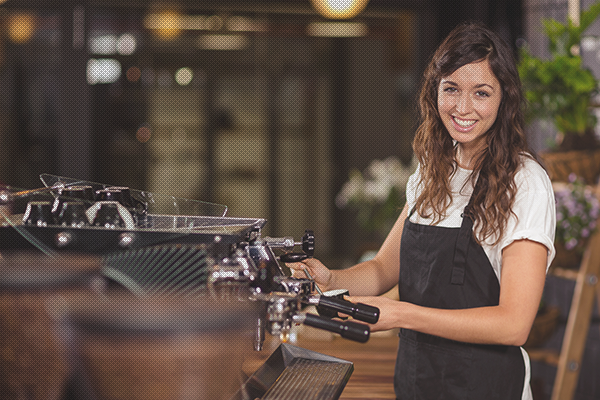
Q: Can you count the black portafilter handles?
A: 2